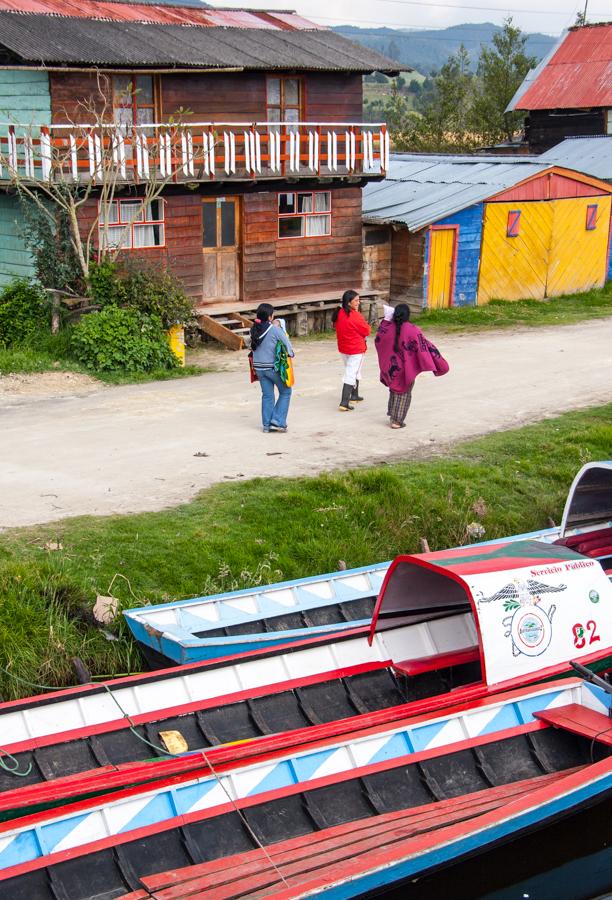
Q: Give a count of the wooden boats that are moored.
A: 3